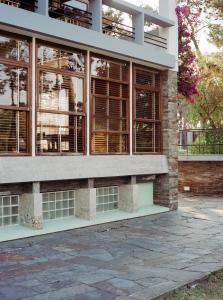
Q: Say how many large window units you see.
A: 4